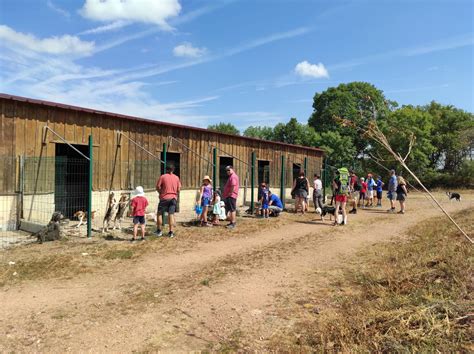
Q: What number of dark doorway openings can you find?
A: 5